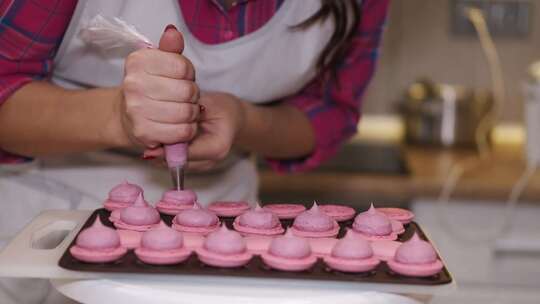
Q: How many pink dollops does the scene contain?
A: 13